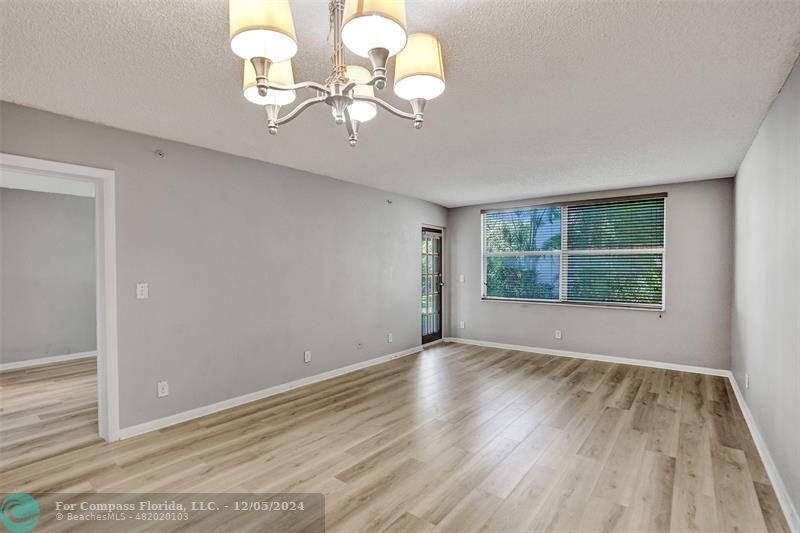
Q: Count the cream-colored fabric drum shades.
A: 5